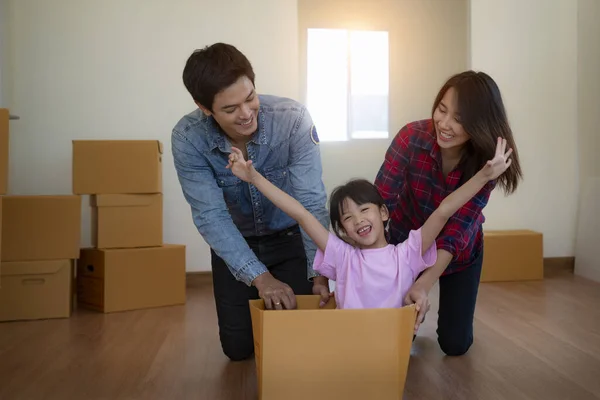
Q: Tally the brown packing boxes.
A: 8